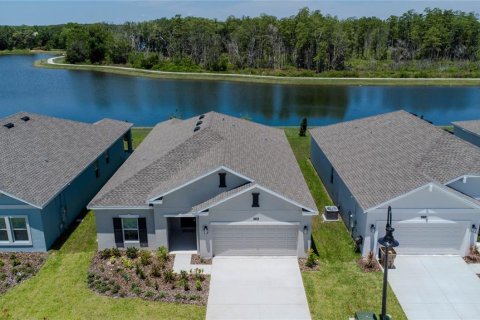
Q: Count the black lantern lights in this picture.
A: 4